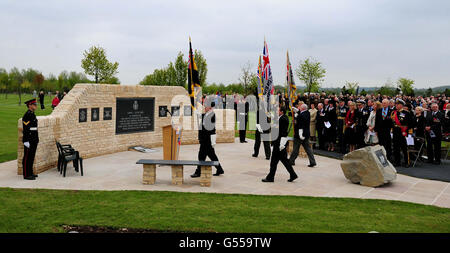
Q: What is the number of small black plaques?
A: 6